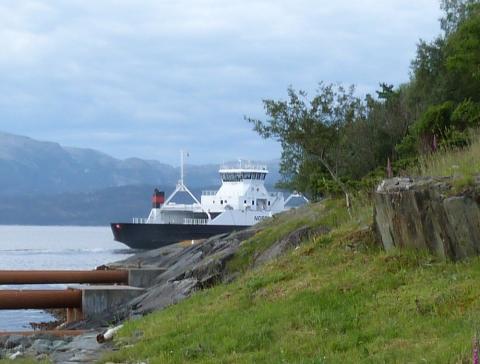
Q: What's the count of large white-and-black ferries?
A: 1